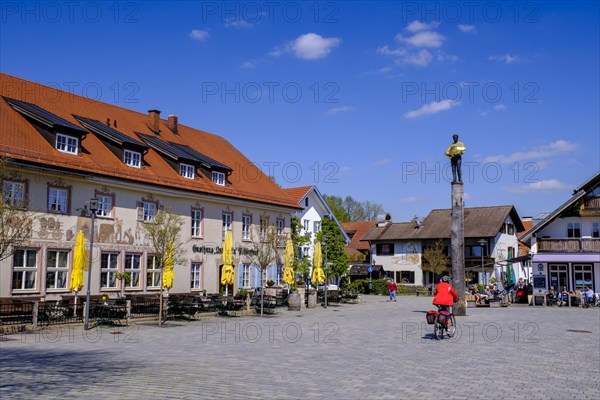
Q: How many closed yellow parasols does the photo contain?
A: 5